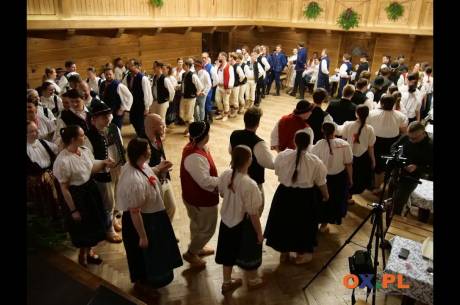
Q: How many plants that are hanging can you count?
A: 4